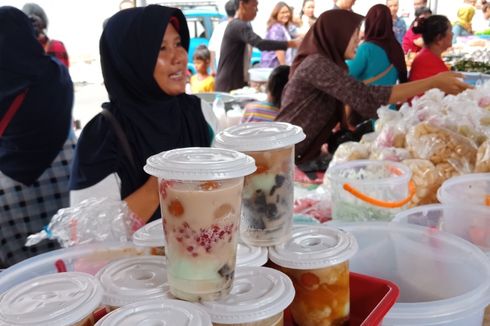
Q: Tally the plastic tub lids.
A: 9